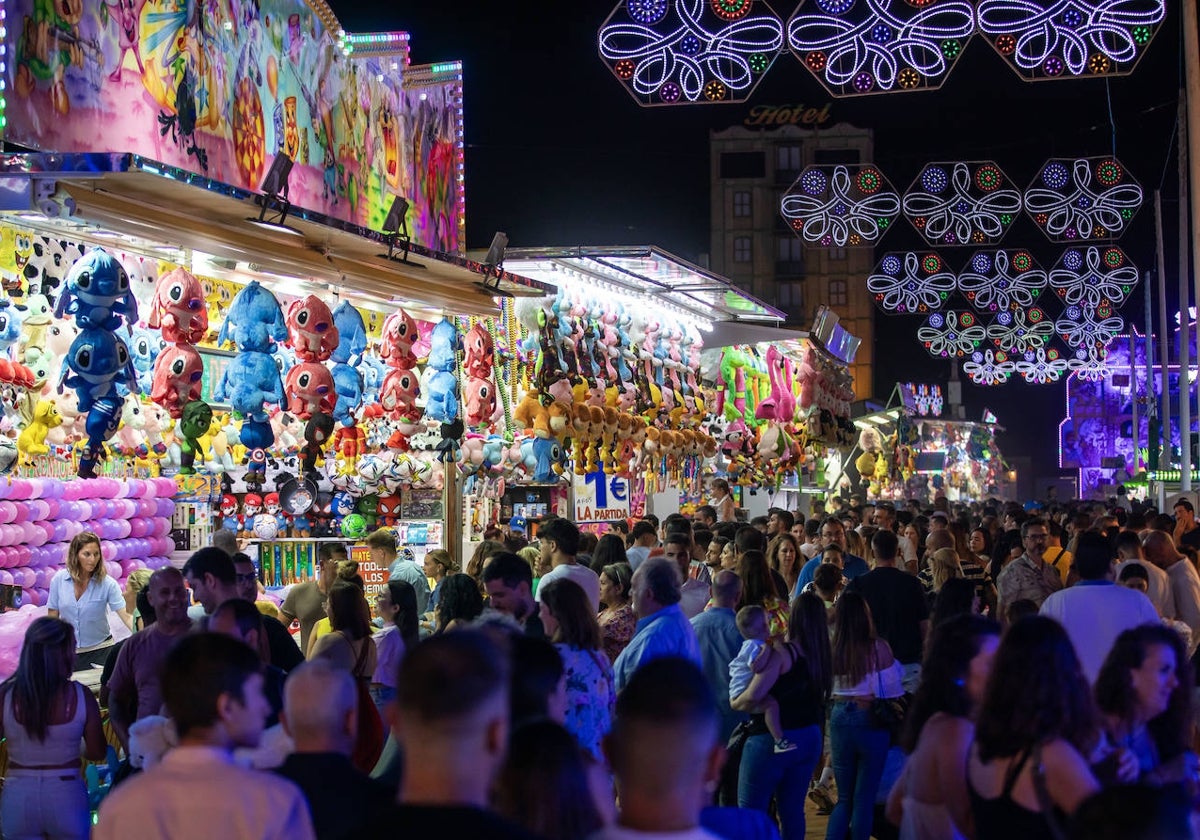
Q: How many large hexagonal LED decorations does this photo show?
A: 15